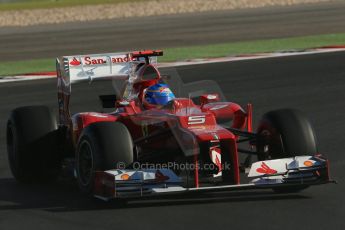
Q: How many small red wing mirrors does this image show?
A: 2